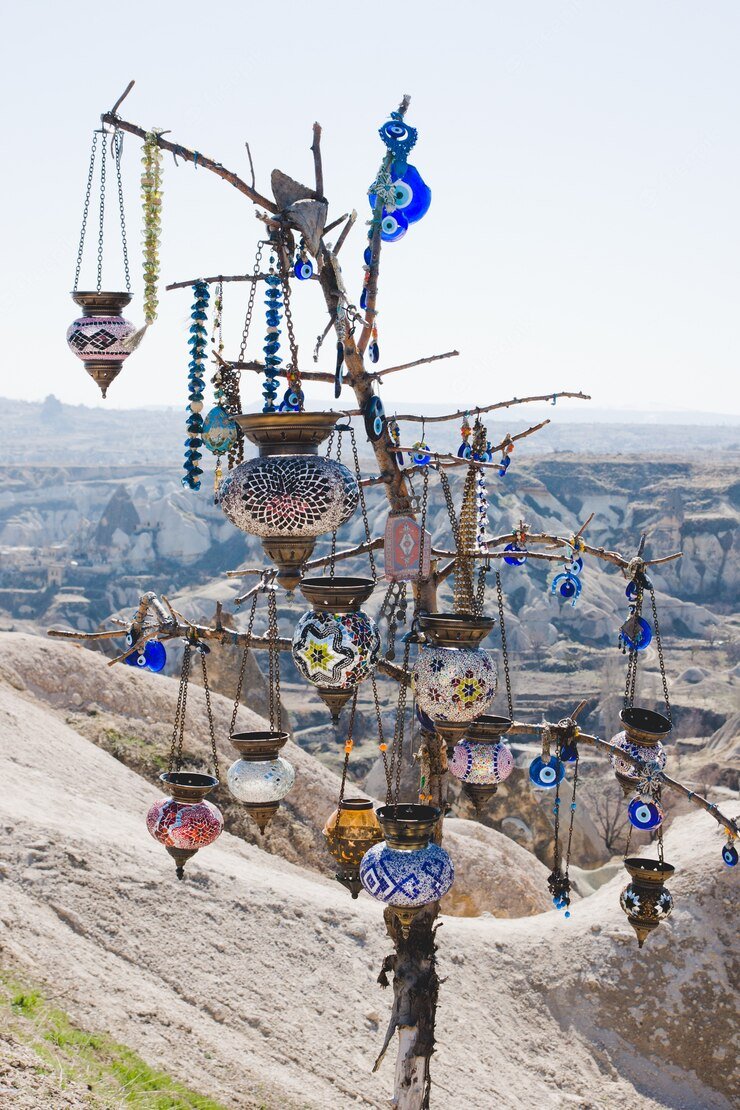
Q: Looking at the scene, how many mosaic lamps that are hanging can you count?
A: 11